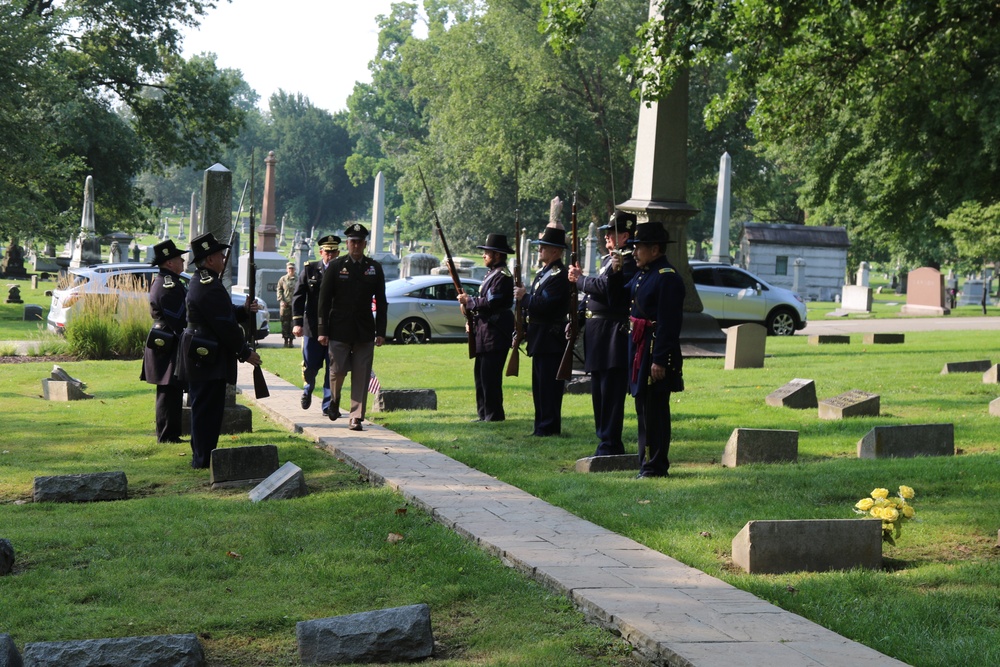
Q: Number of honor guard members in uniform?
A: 6